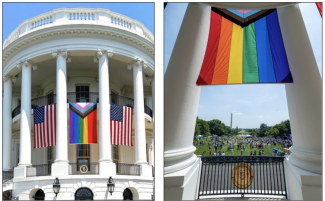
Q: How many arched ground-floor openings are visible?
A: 3